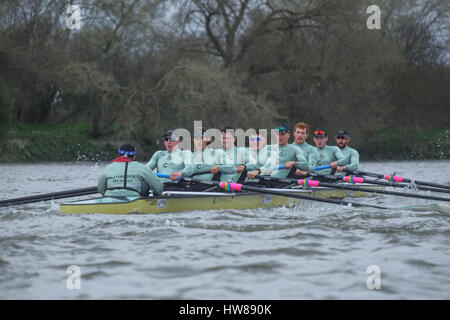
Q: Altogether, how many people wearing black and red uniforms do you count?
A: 0